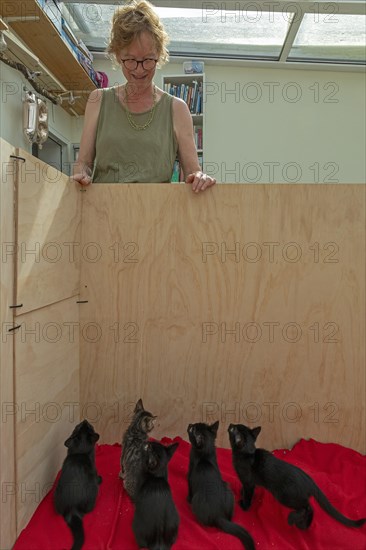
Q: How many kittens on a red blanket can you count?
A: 5